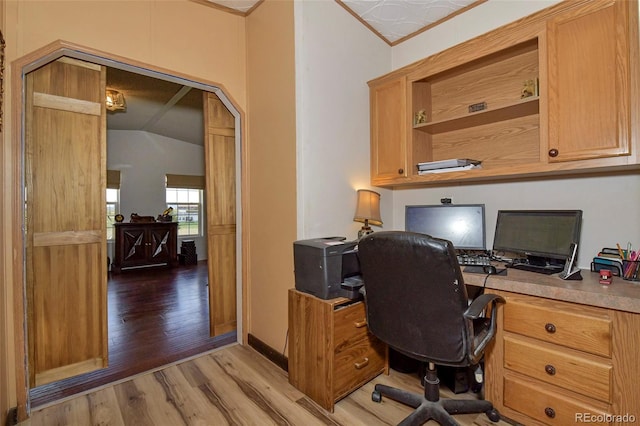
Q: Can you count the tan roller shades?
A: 2